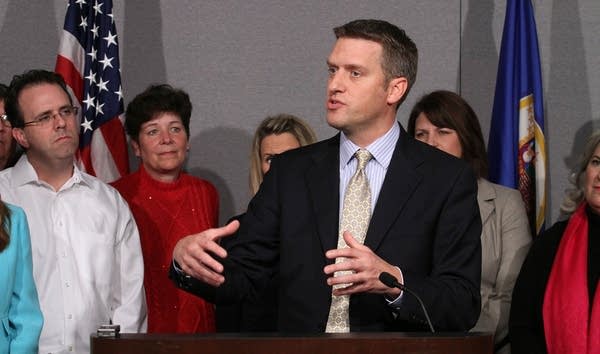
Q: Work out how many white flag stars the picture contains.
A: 14